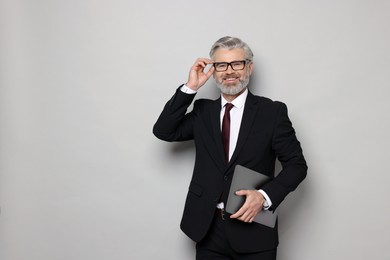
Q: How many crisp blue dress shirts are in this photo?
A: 0